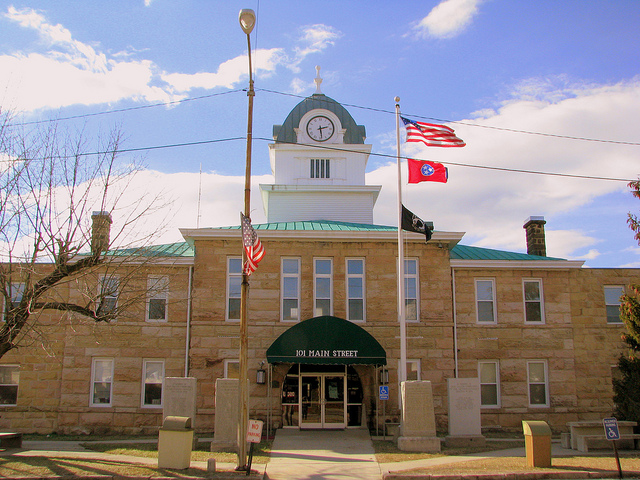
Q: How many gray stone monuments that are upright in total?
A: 4